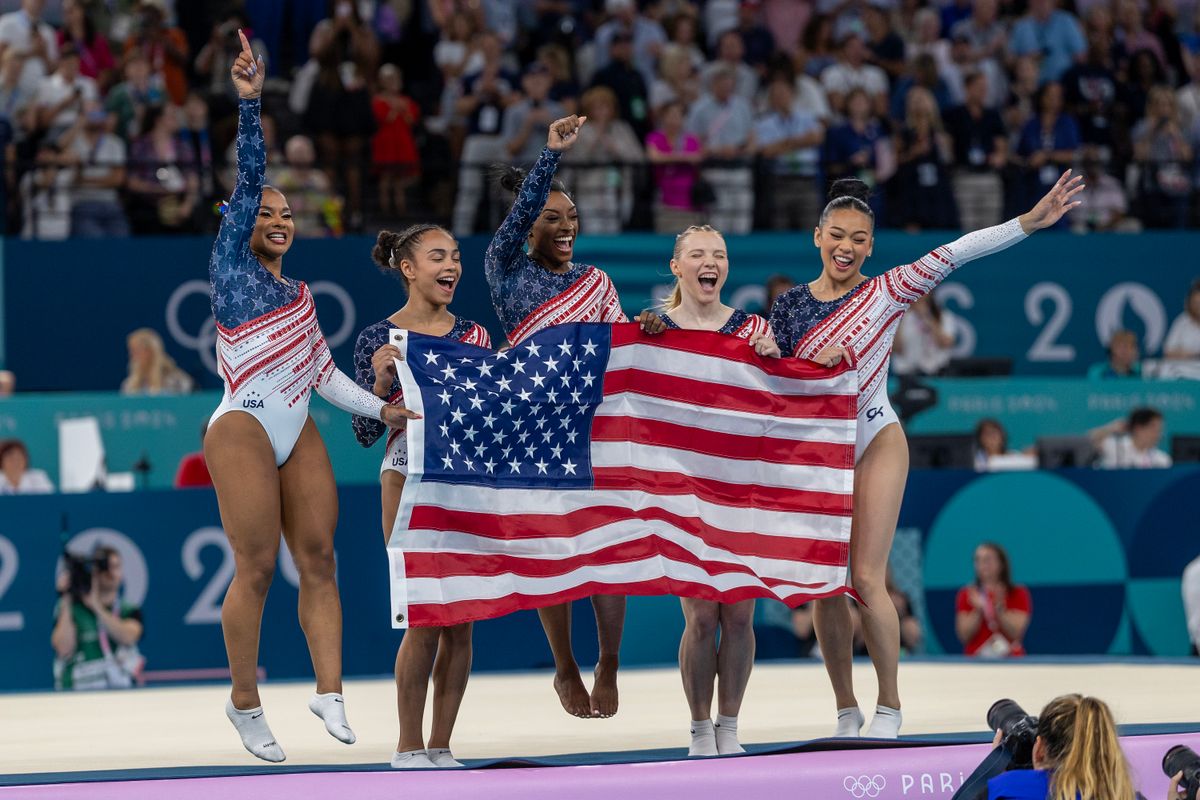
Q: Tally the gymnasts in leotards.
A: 5